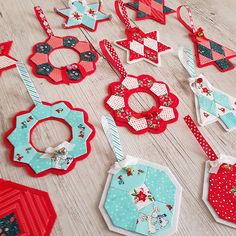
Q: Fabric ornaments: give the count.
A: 12